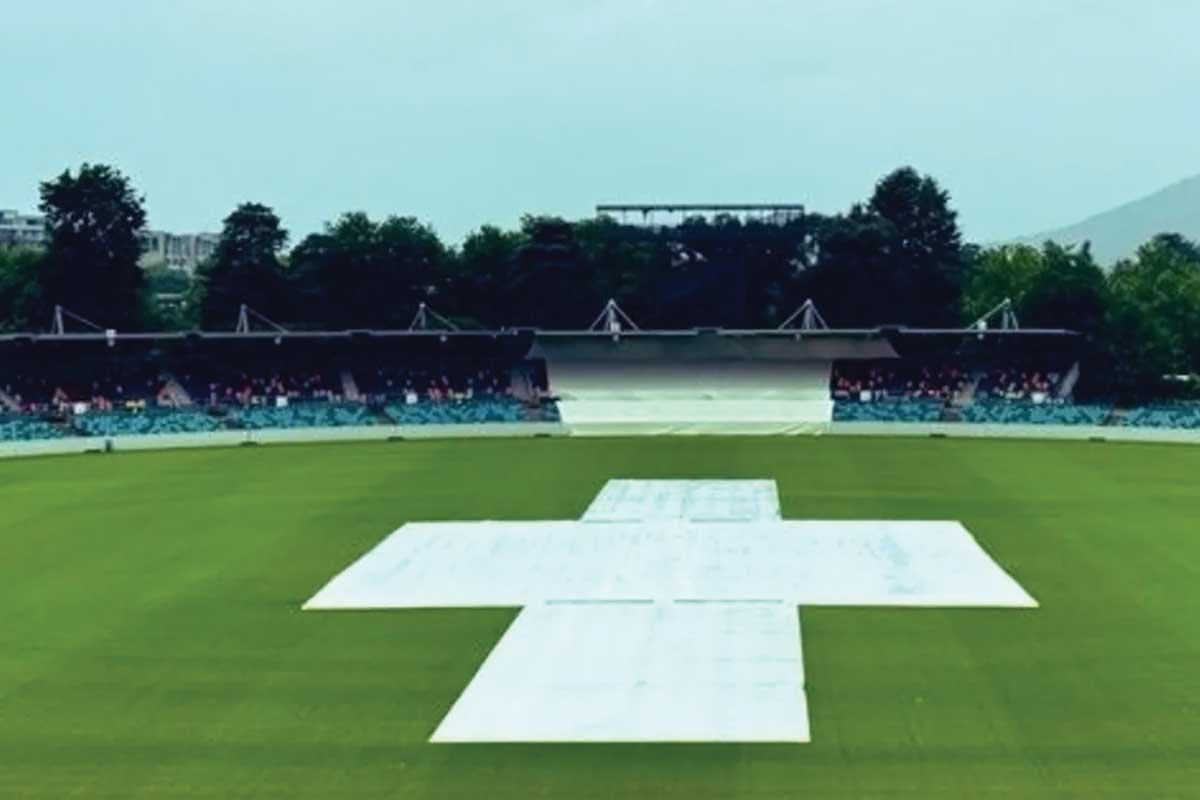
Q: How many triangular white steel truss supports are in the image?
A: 6